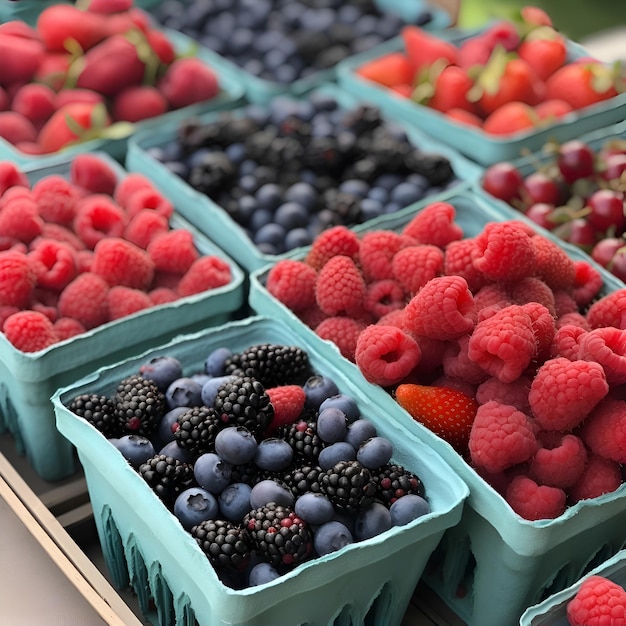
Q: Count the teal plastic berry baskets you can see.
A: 9